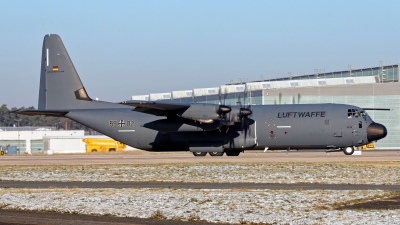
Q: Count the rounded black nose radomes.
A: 1